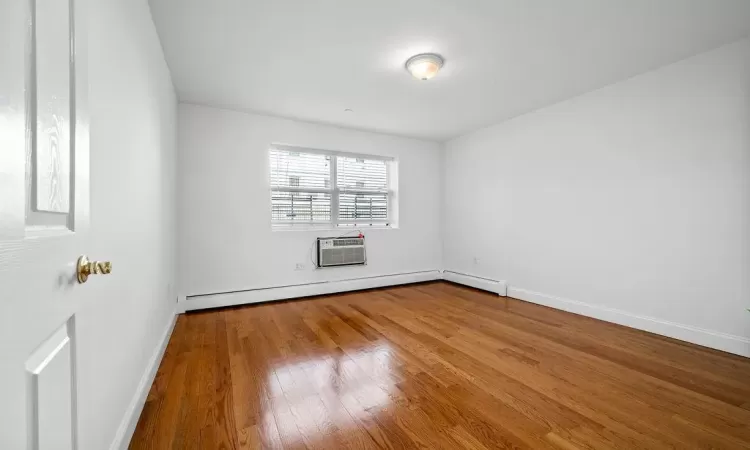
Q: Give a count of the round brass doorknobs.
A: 1